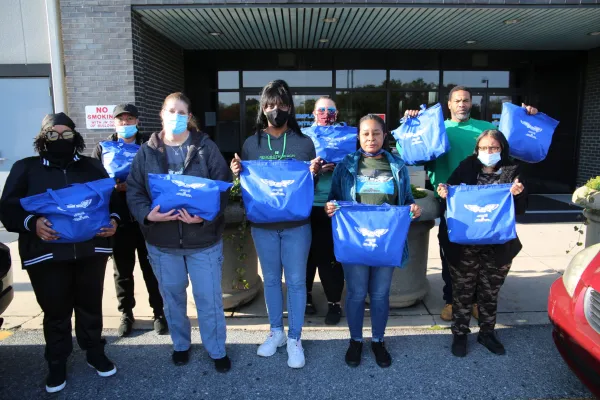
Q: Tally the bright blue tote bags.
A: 9